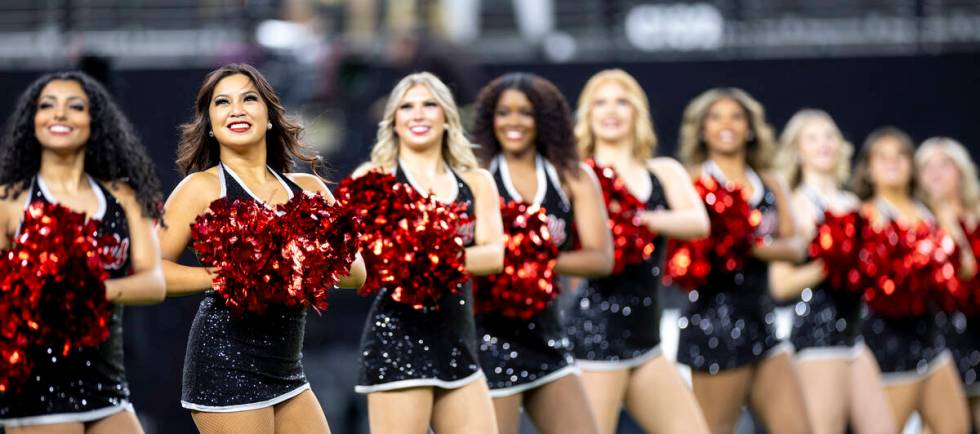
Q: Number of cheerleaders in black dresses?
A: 9